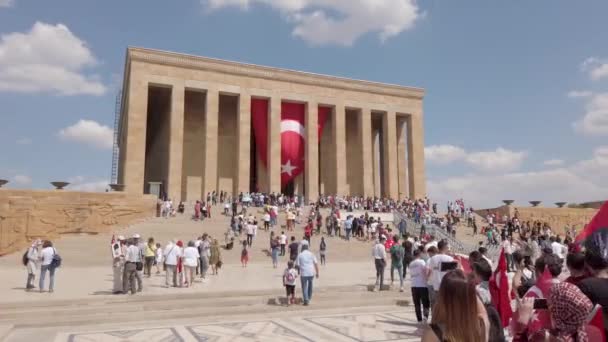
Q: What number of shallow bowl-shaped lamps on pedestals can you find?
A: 6